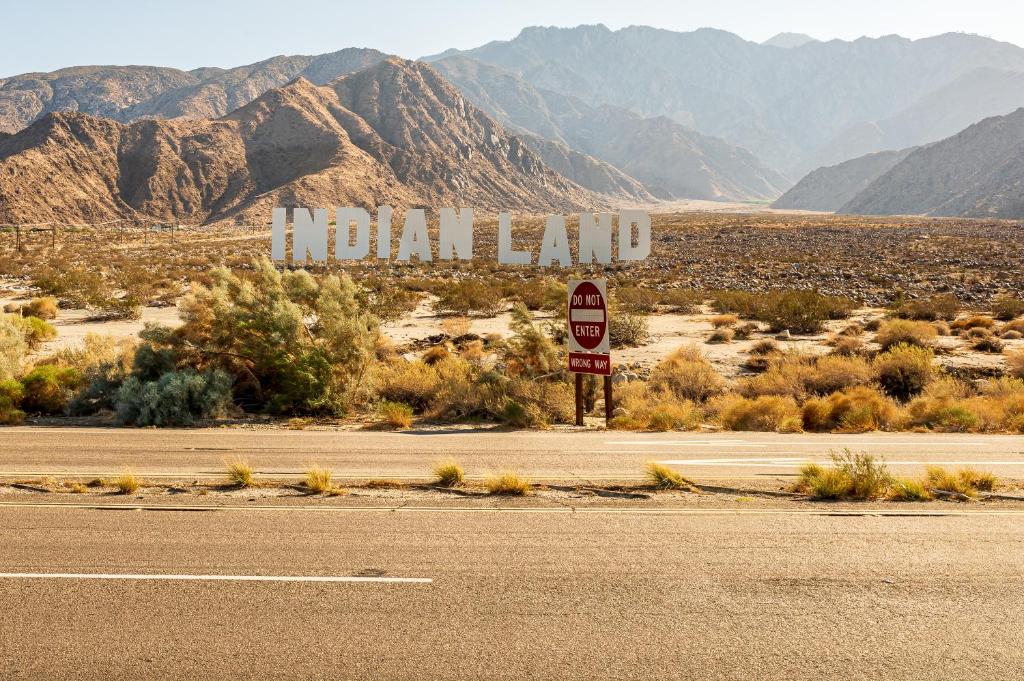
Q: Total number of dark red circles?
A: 1